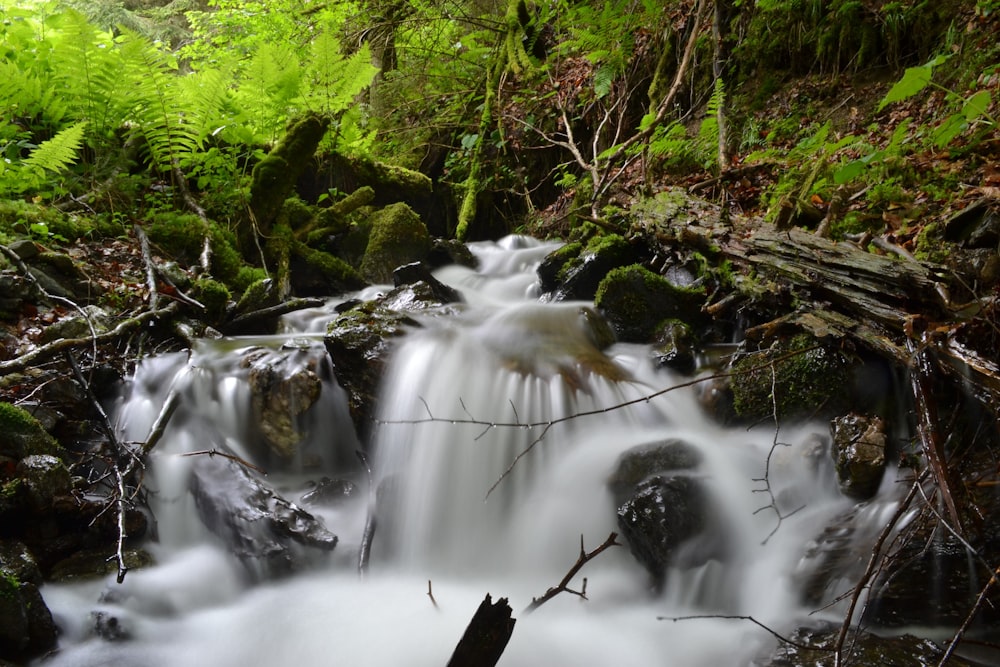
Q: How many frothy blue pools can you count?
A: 0